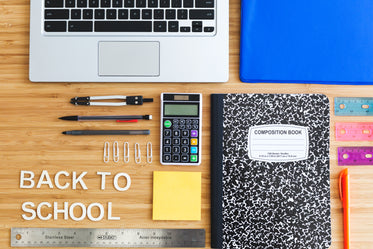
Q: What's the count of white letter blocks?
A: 12